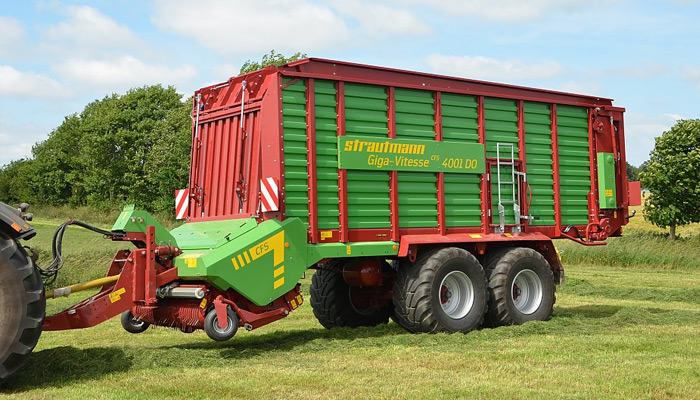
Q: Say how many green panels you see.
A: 8